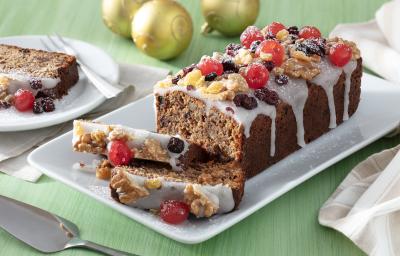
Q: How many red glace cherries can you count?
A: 10